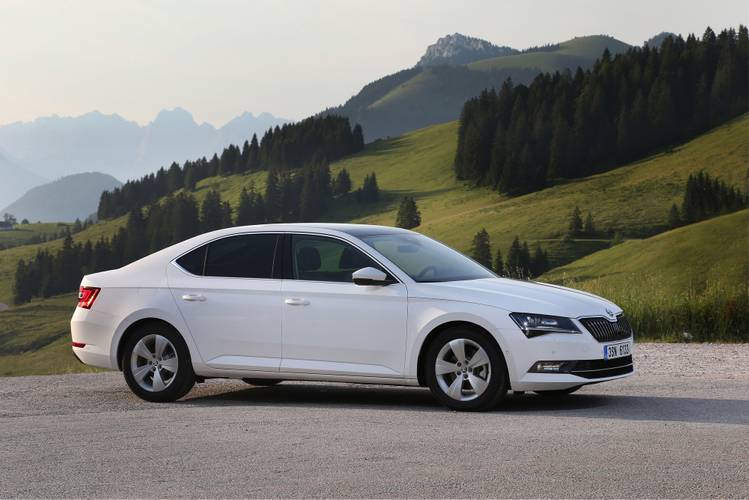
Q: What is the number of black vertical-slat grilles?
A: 1